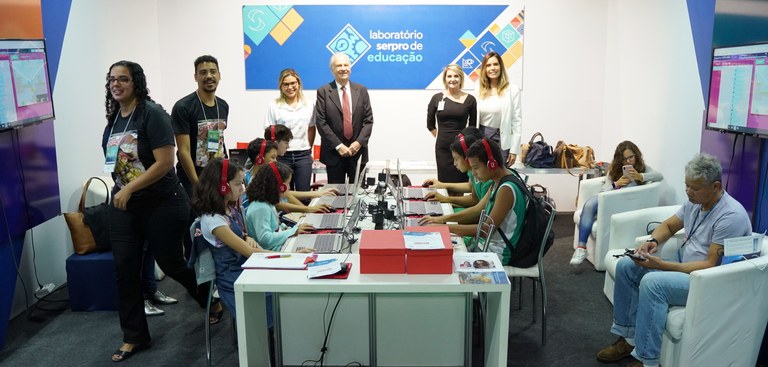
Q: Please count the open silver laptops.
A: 7